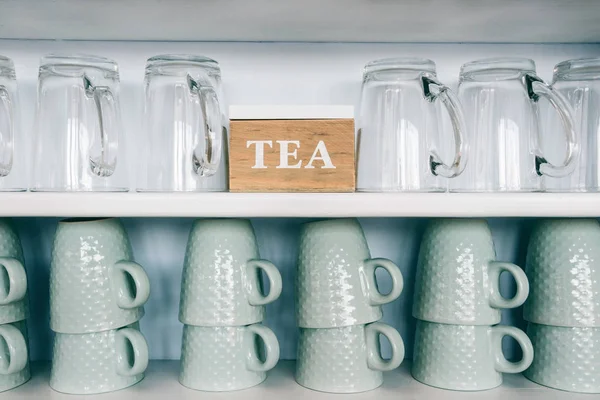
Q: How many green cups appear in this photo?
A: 12